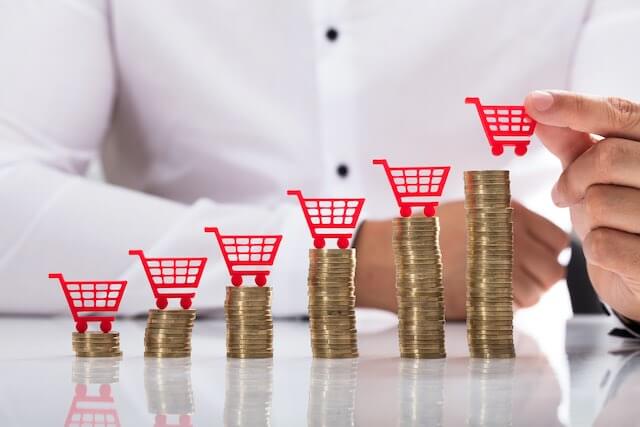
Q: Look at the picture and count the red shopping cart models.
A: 6